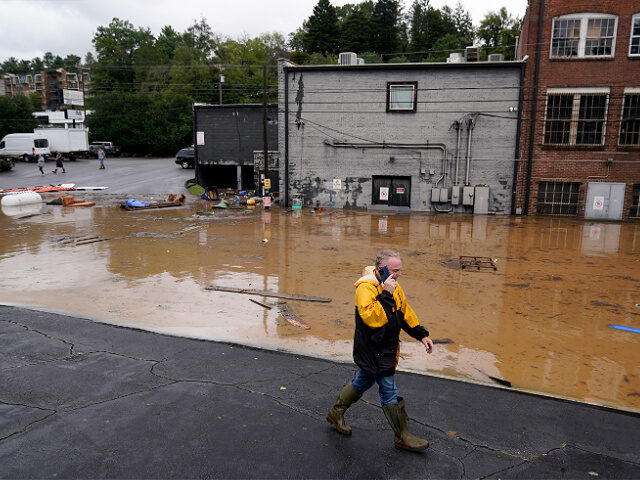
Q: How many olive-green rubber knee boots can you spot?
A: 2